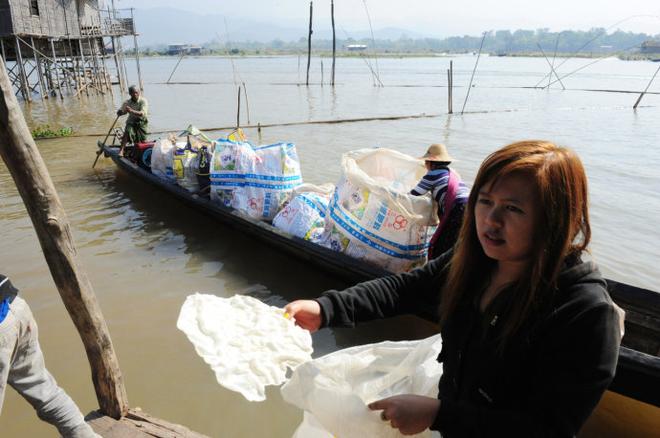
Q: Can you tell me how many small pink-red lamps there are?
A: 0